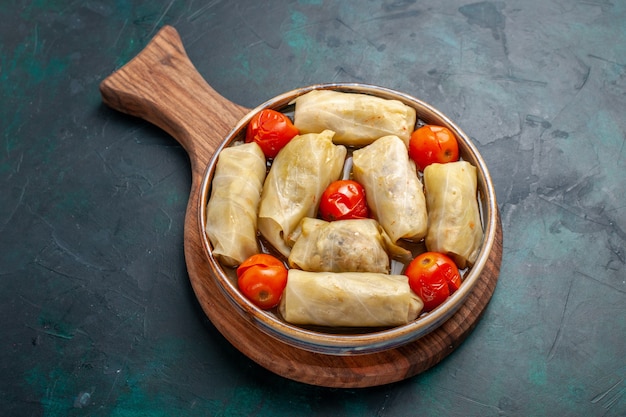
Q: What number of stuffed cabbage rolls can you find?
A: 7